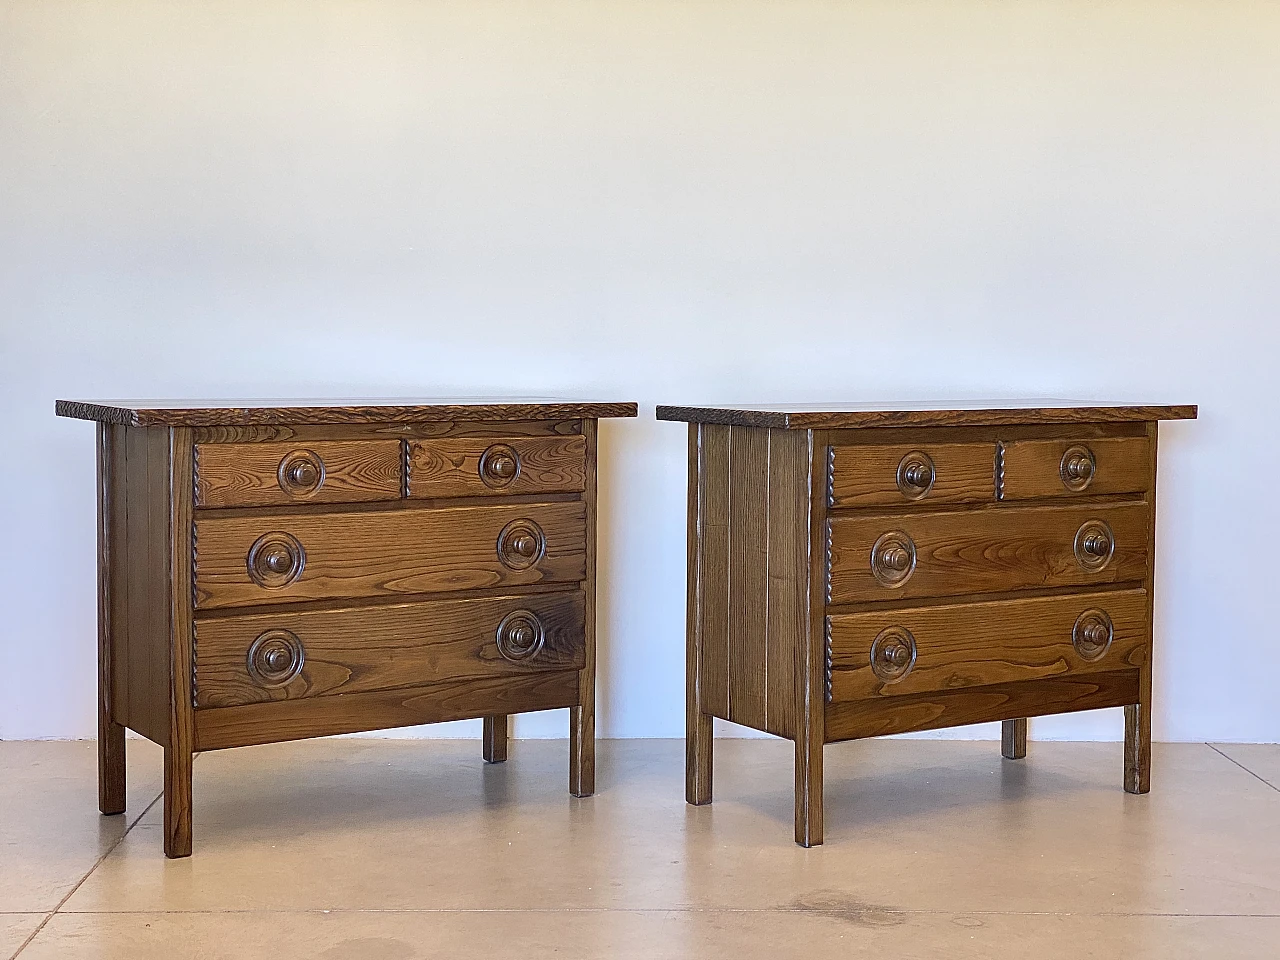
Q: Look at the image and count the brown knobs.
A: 12